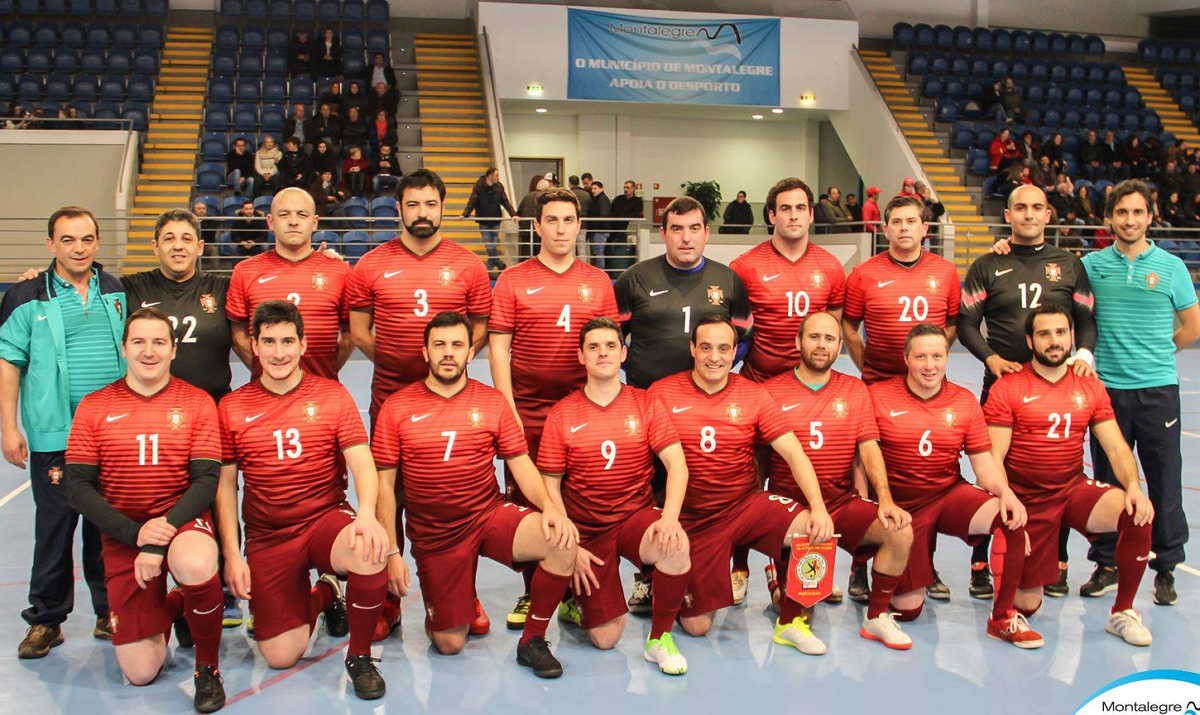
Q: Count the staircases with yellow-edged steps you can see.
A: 4